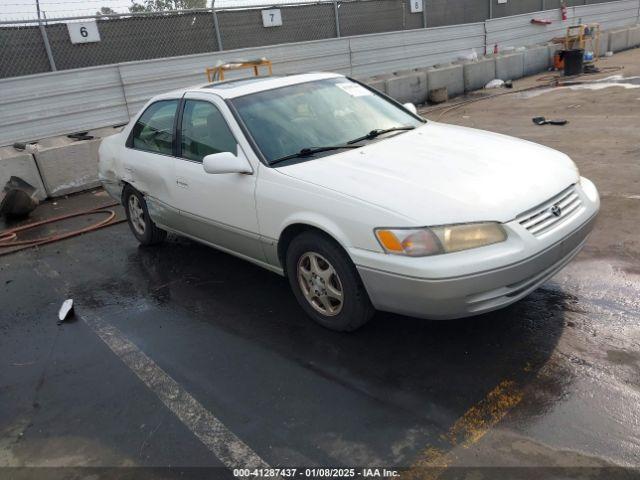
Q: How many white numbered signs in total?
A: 3